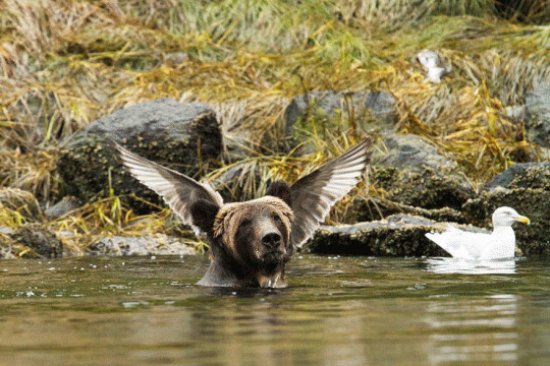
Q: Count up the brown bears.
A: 1